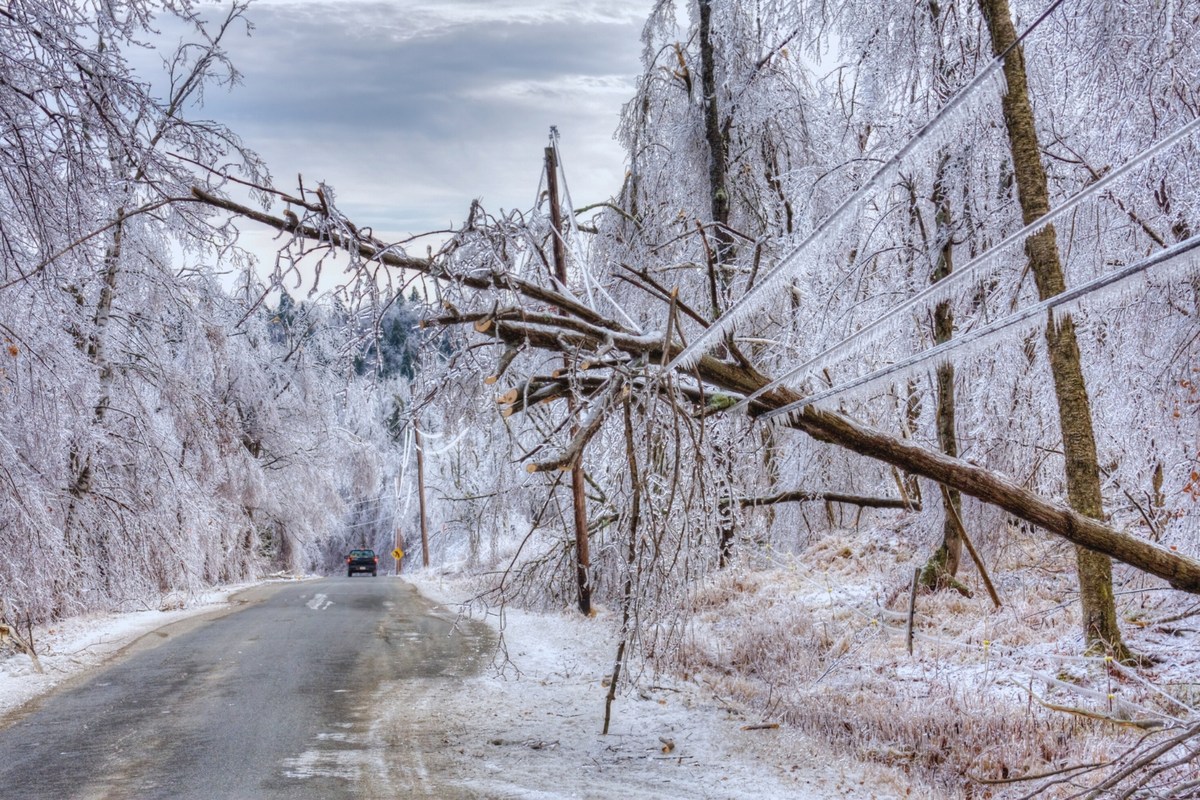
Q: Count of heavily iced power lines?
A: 3